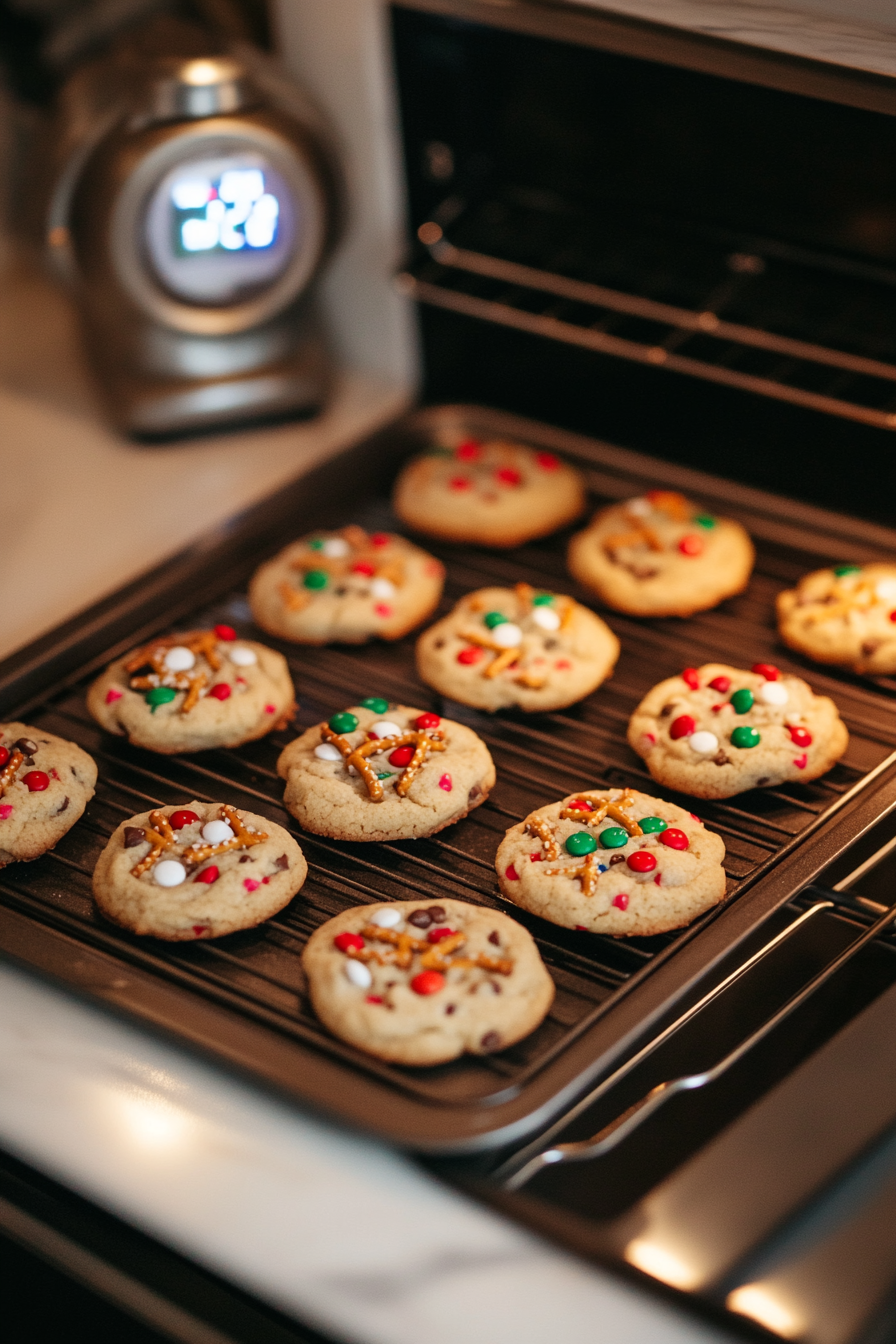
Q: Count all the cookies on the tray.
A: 12